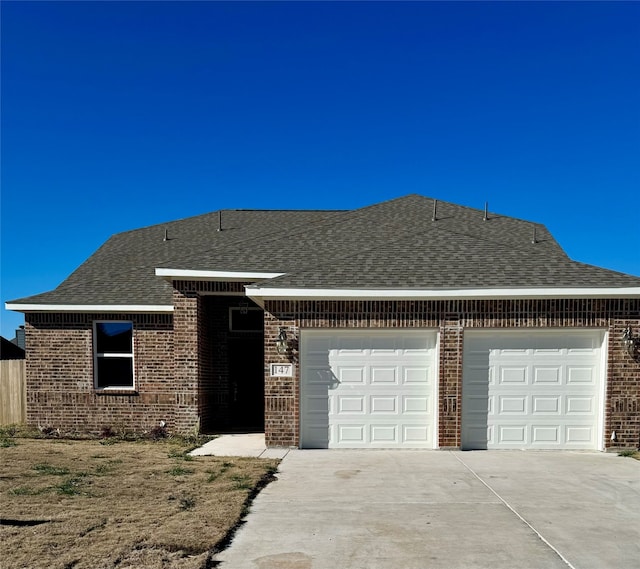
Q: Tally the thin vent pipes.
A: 5